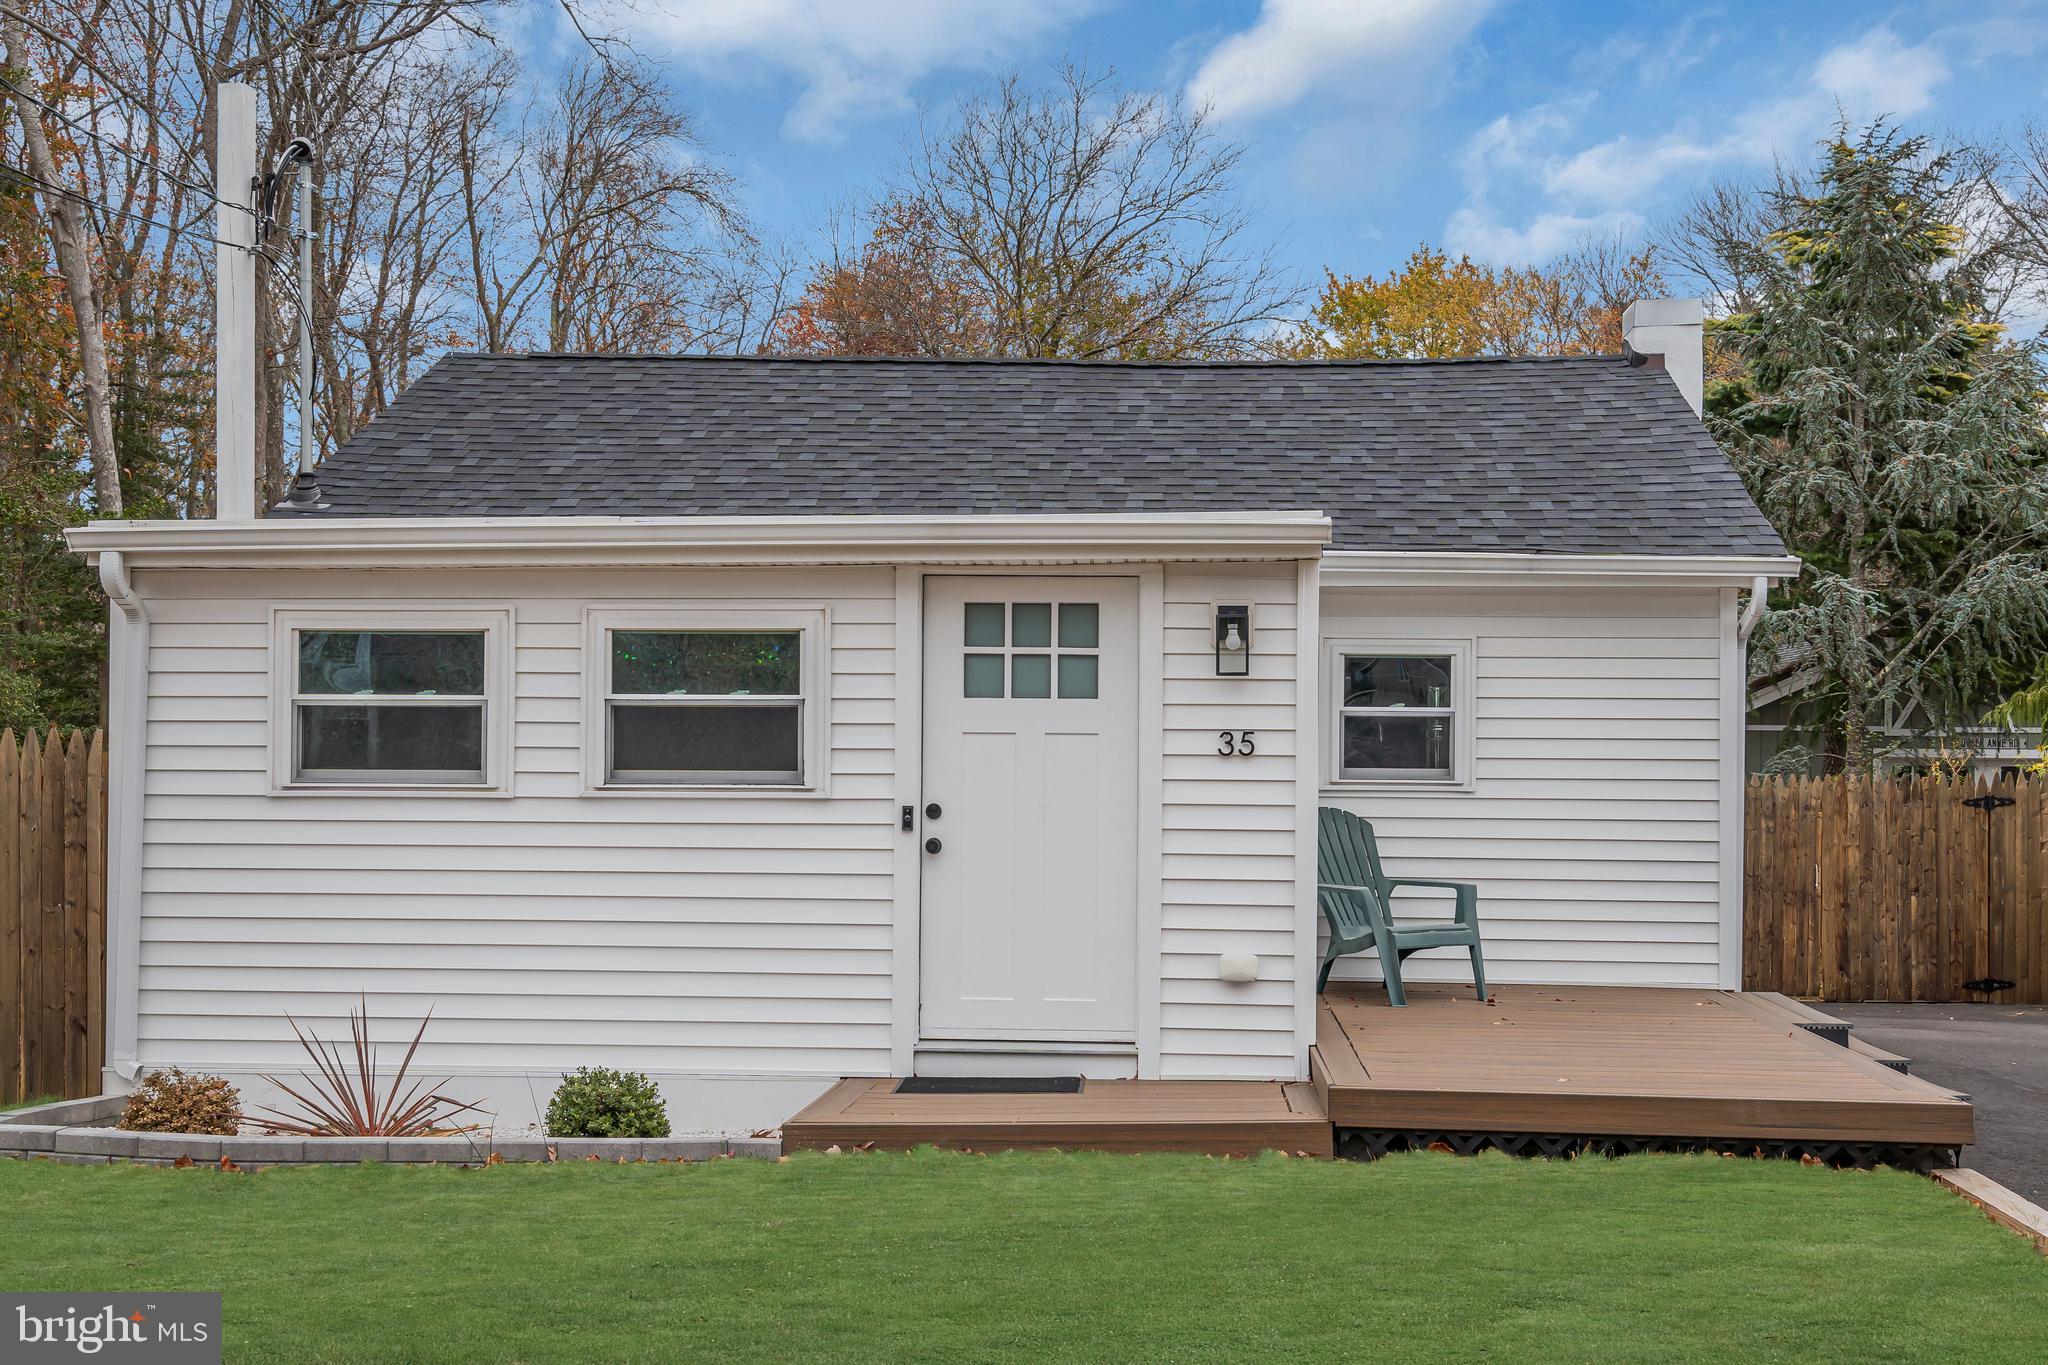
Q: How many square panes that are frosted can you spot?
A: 6